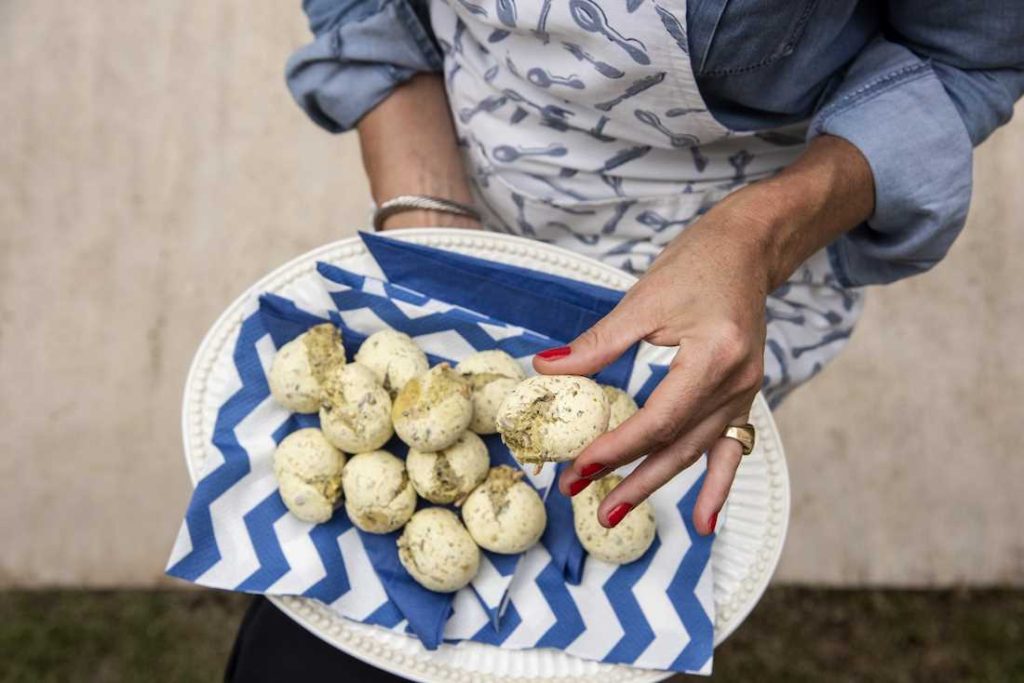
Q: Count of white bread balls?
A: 13